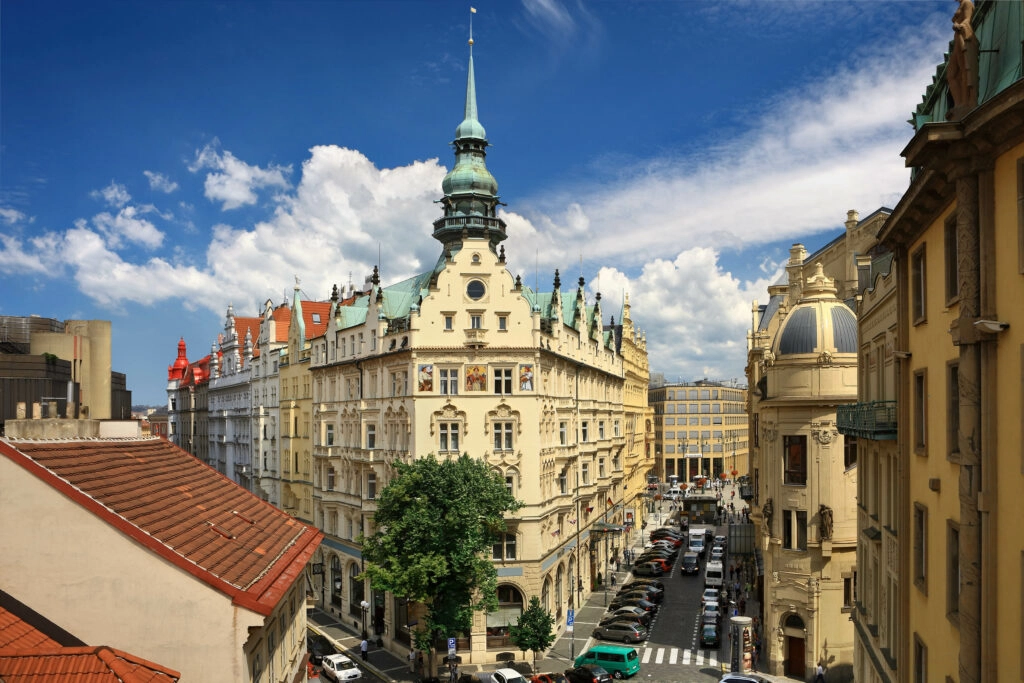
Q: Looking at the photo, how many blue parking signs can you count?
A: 2